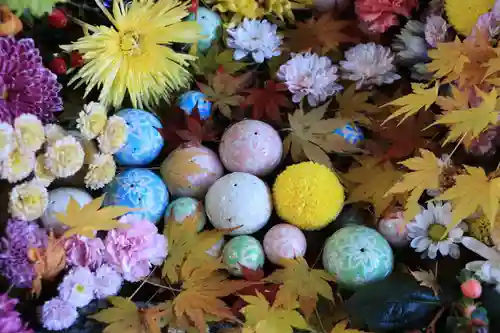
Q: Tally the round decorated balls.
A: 14